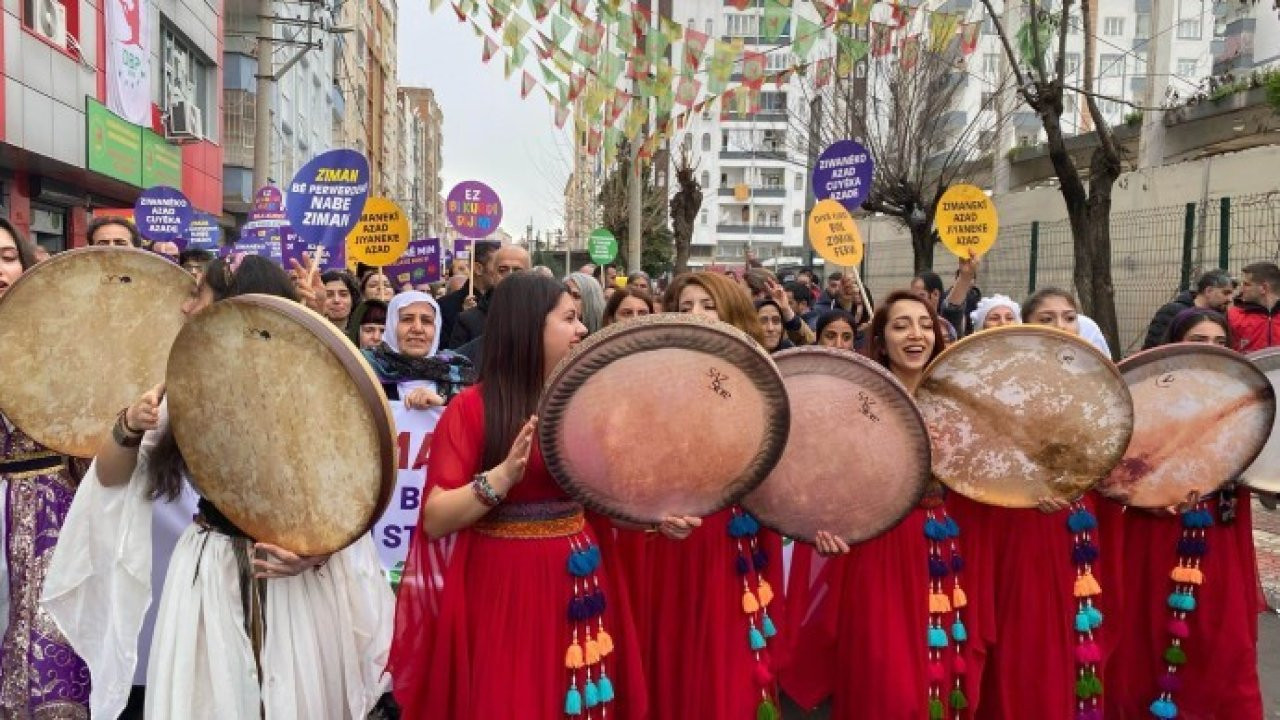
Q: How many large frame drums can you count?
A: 7